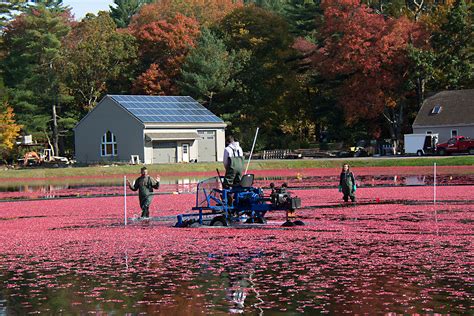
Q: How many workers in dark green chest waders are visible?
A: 3